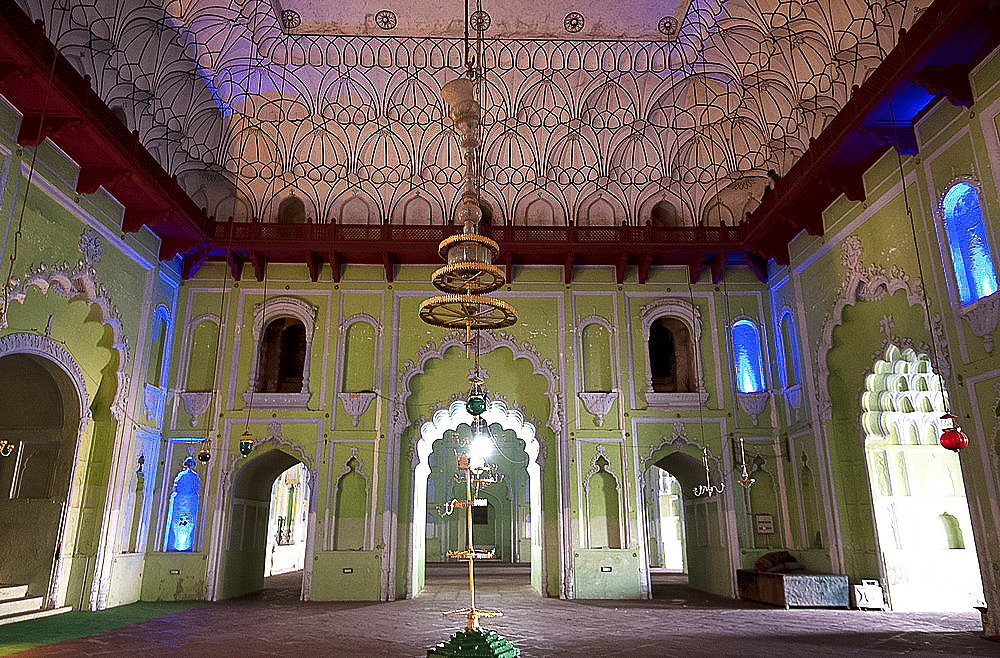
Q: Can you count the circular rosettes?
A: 5